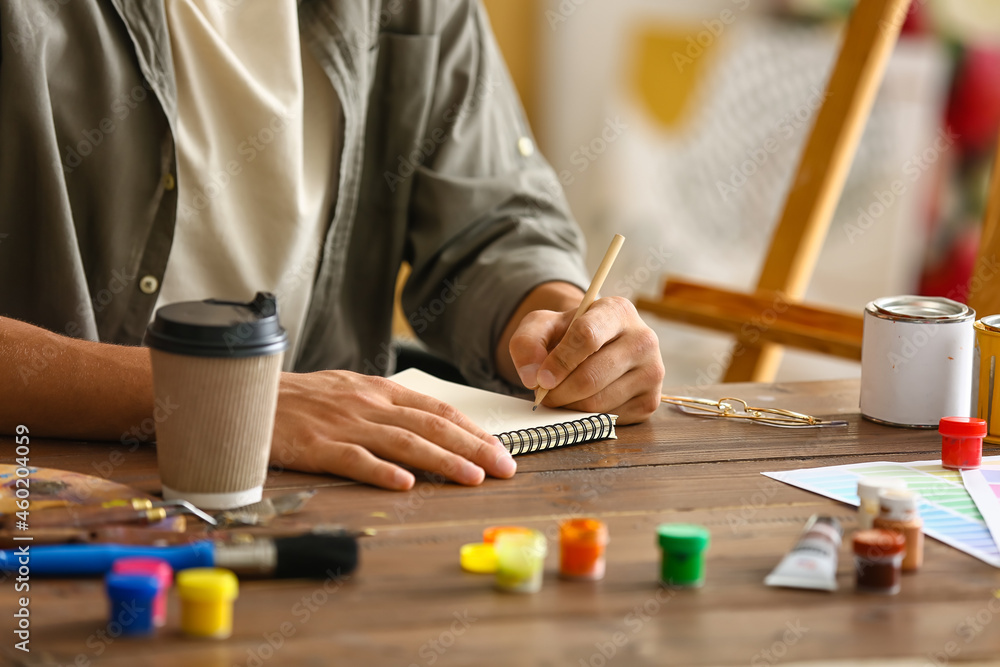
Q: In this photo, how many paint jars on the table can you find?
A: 10